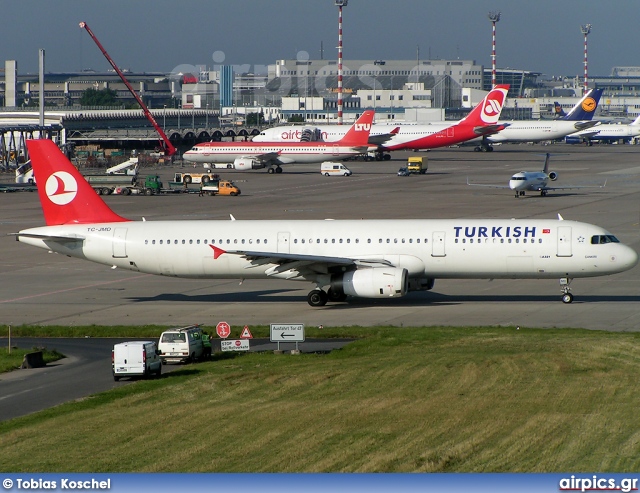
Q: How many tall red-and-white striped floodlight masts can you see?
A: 3